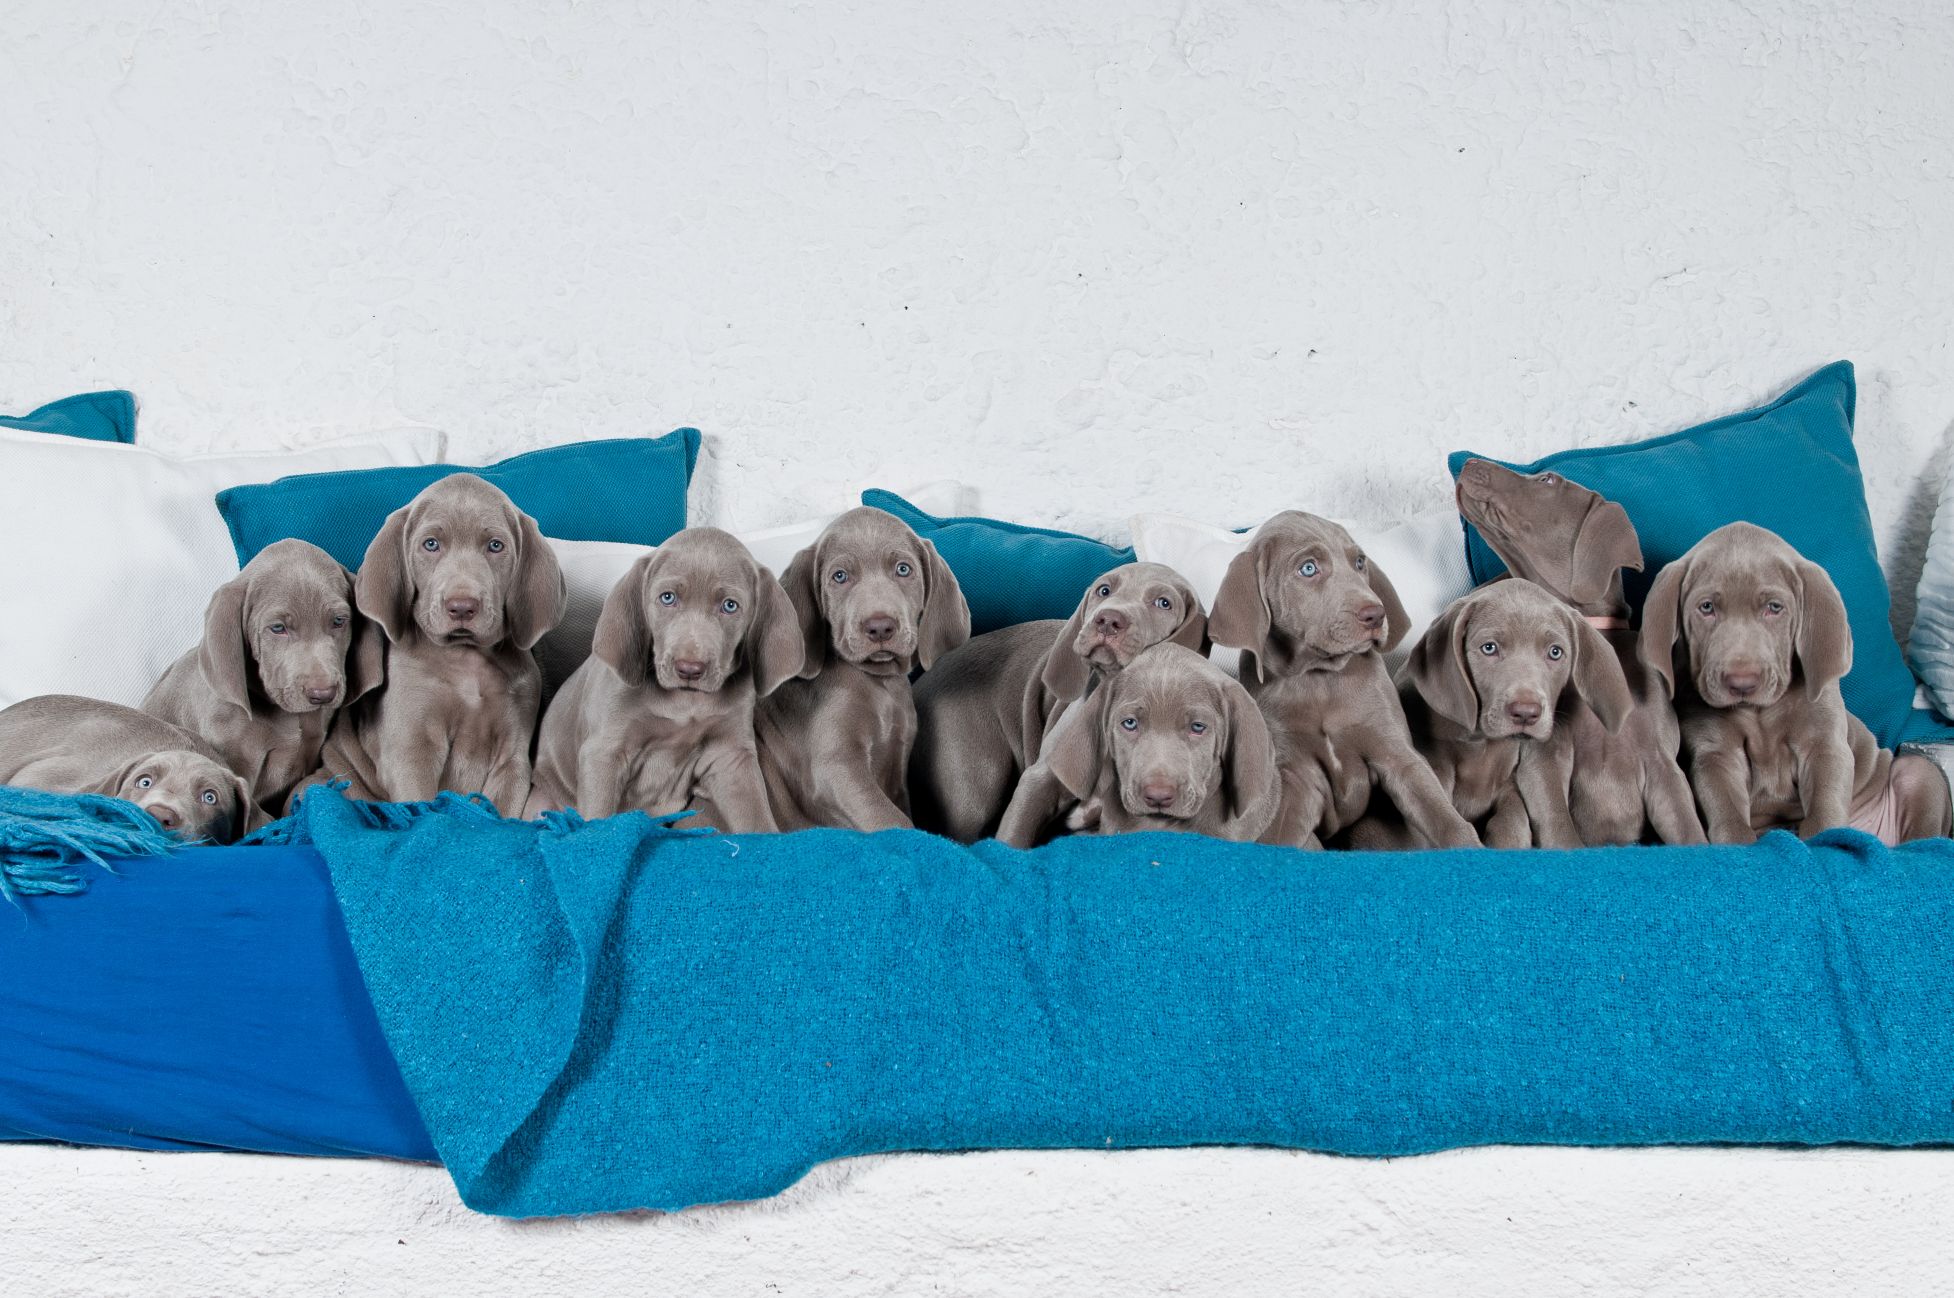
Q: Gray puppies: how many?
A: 11